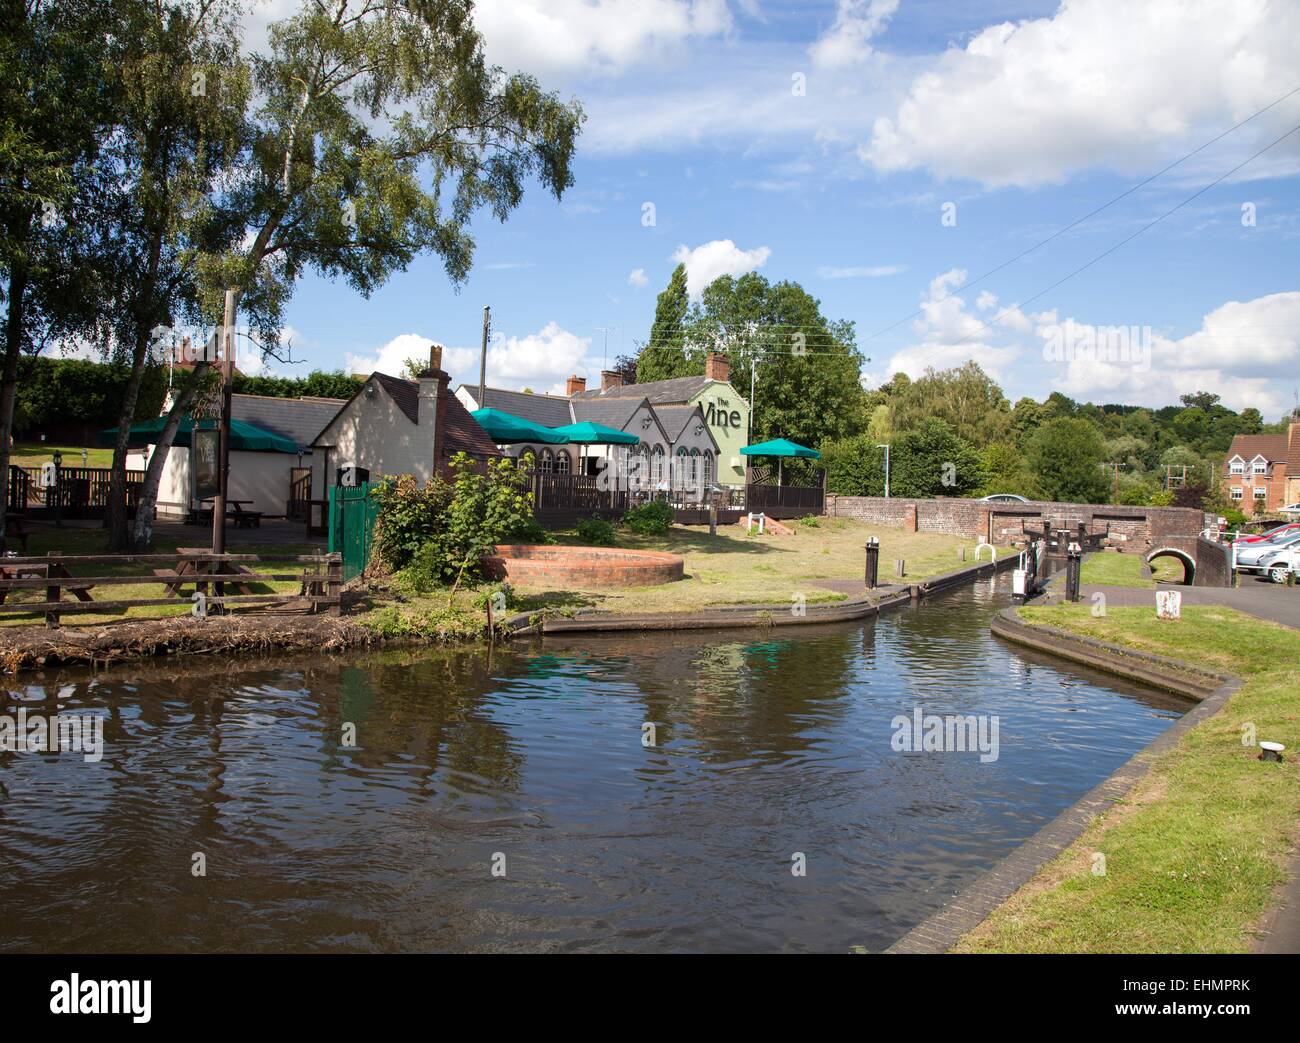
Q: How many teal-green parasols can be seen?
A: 4